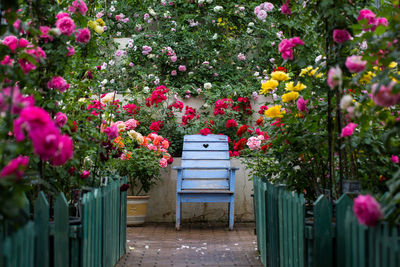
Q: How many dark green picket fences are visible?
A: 2